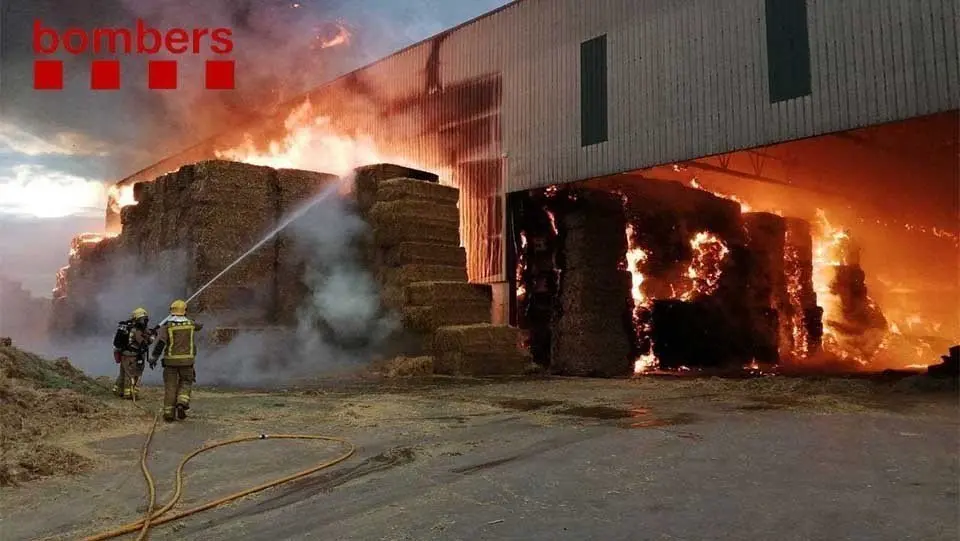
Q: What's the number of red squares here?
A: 4